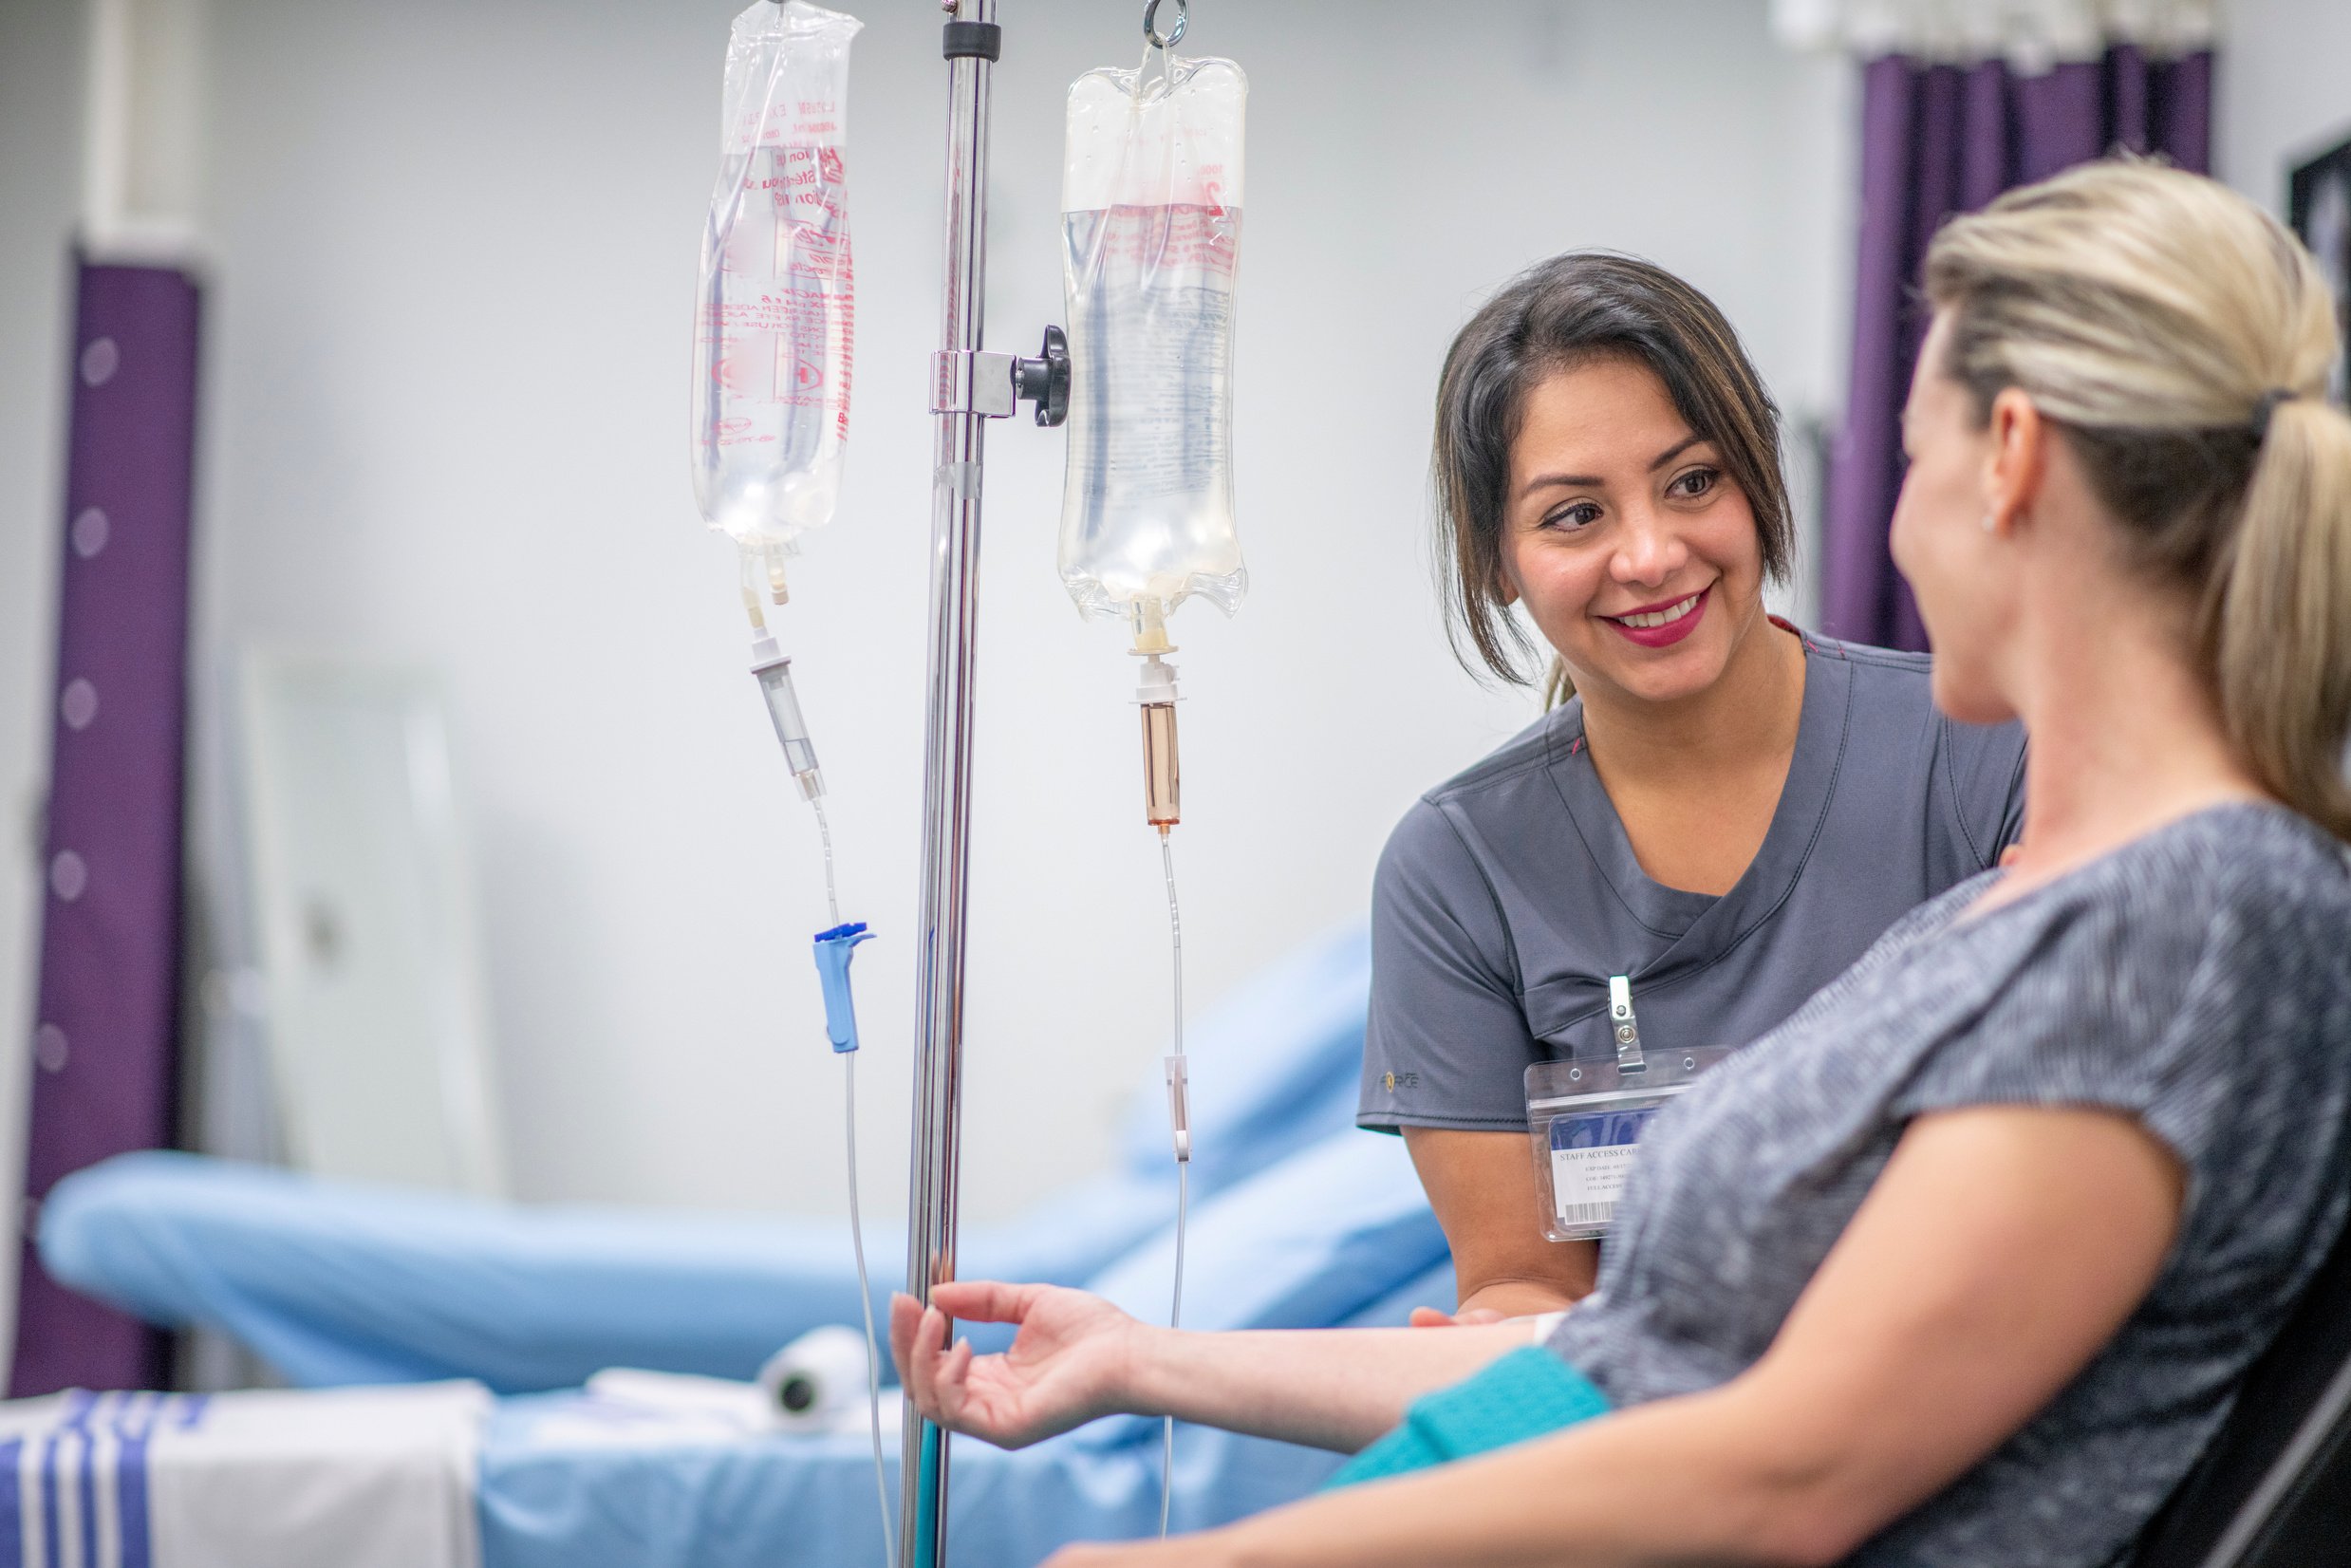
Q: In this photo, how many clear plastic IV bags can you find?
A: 2